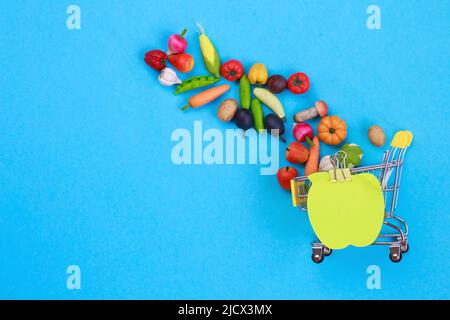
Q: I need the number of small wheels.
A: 4